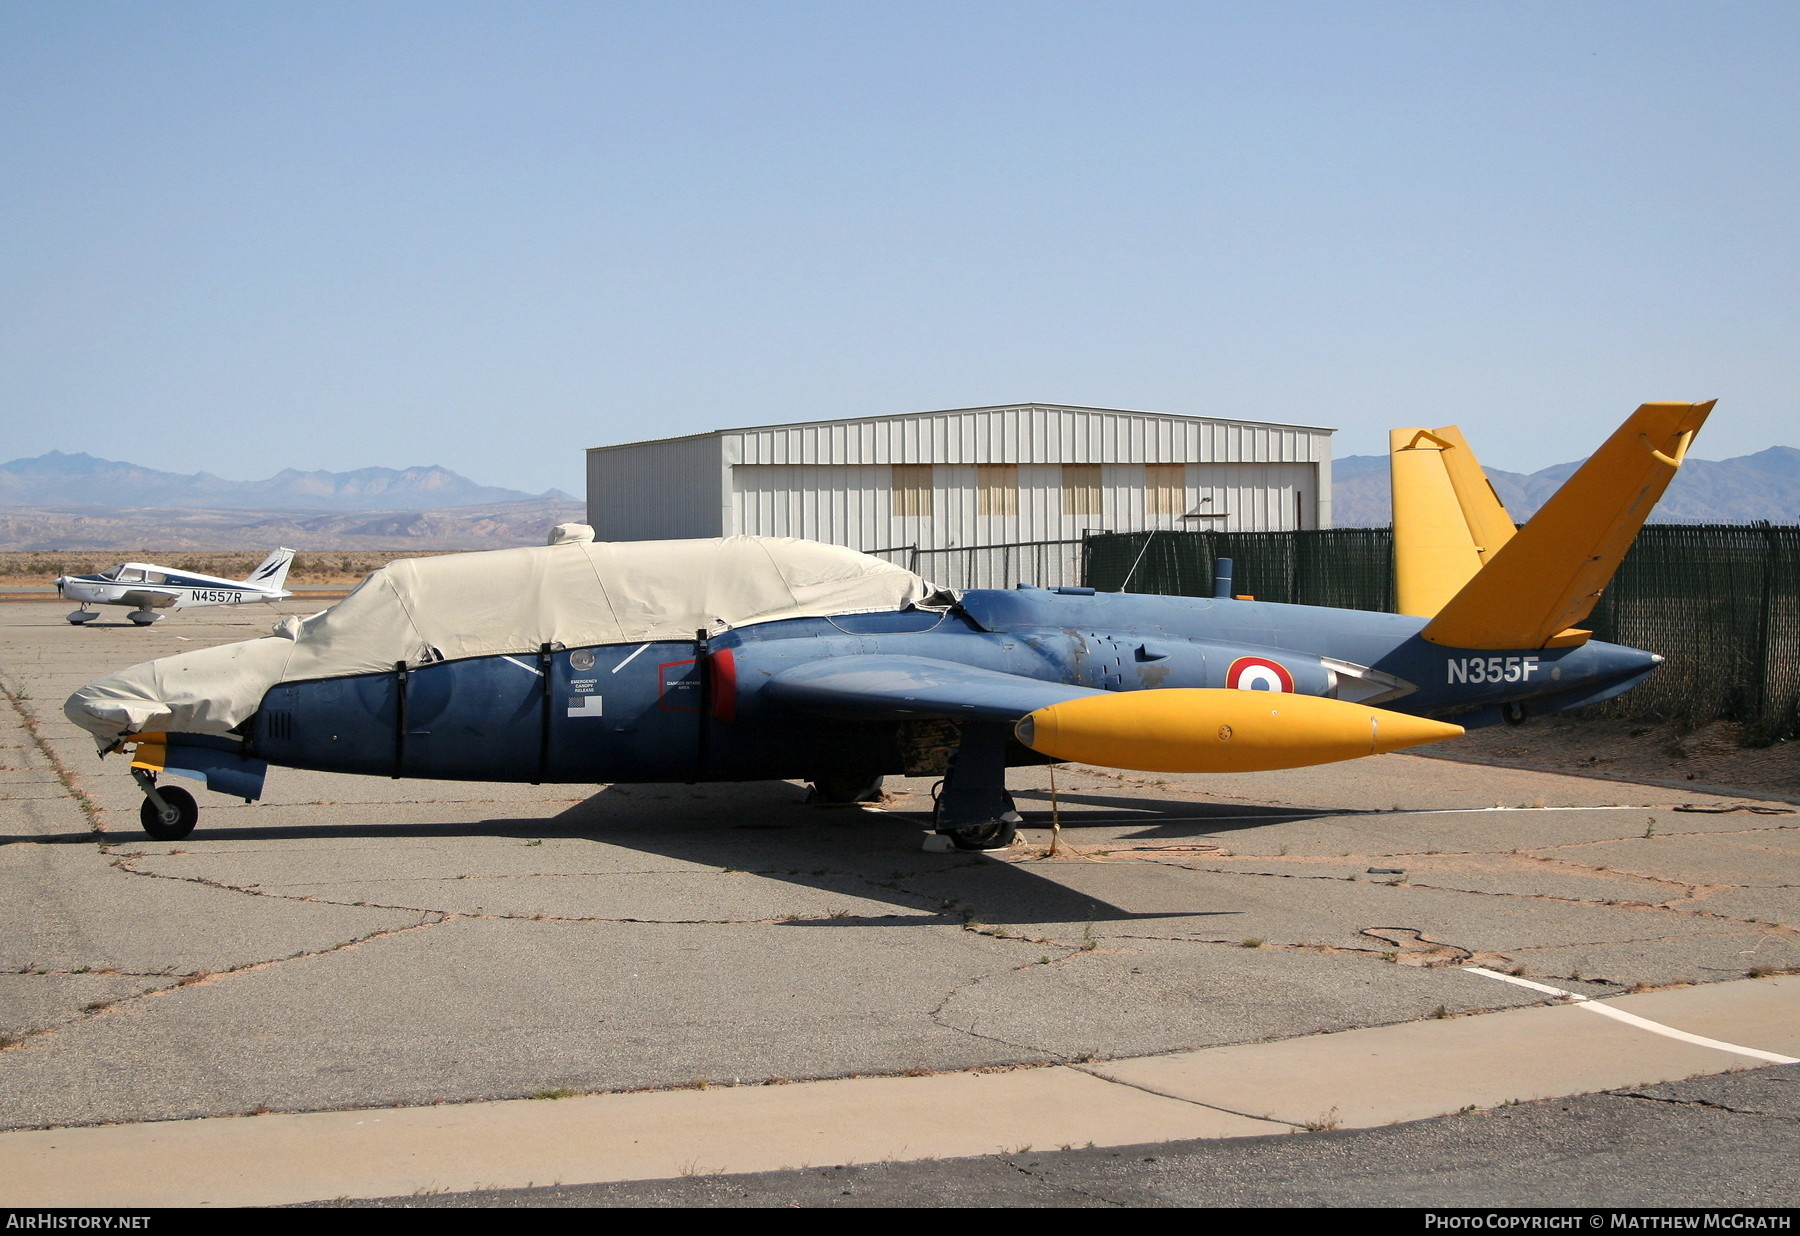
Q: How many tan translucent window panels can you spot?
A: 4